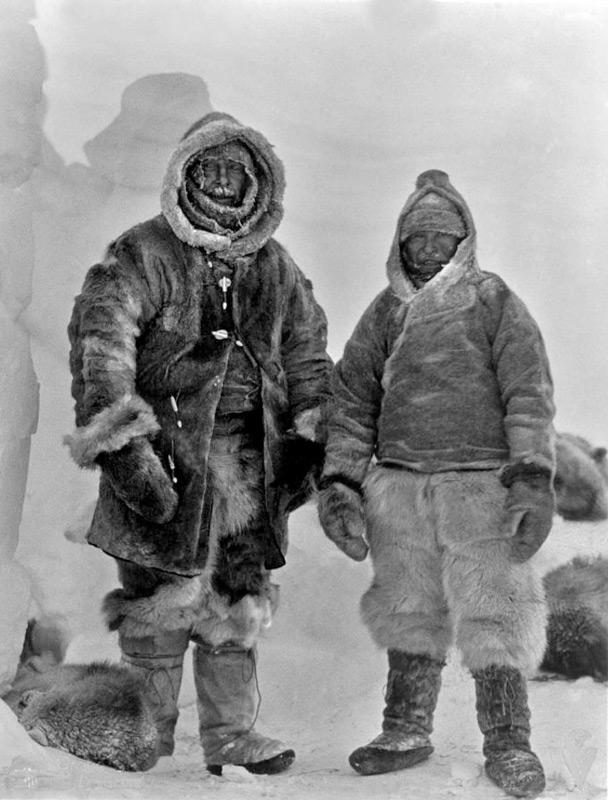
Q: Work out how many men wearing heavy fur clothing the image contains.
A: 2